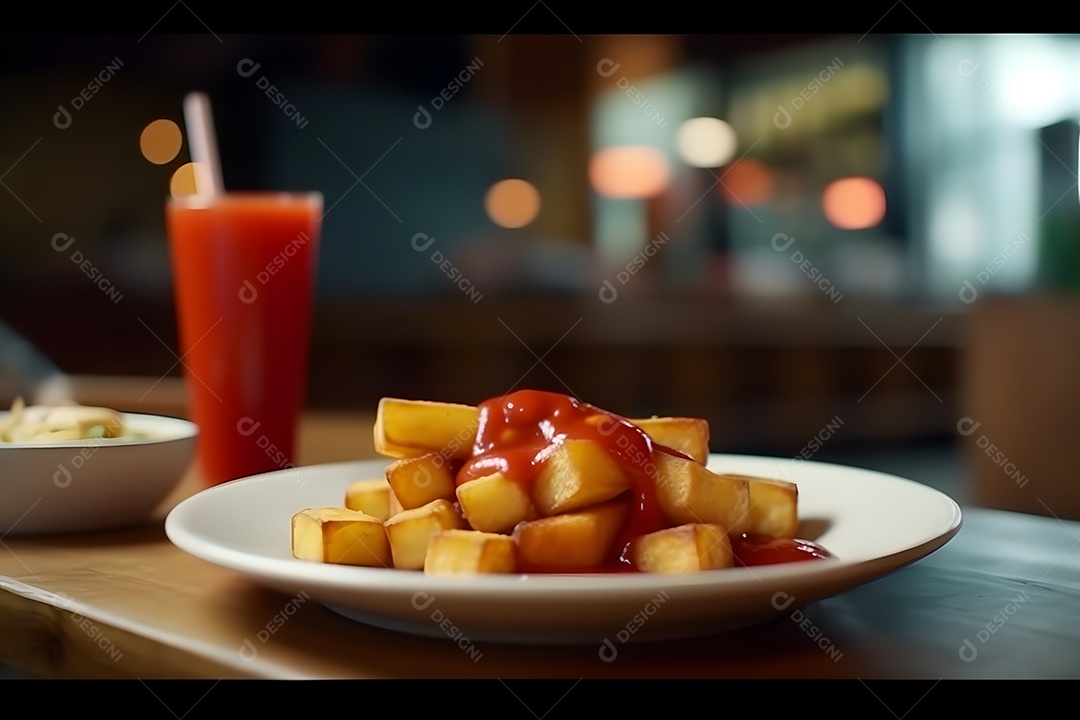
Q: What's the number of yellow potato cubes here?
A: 13